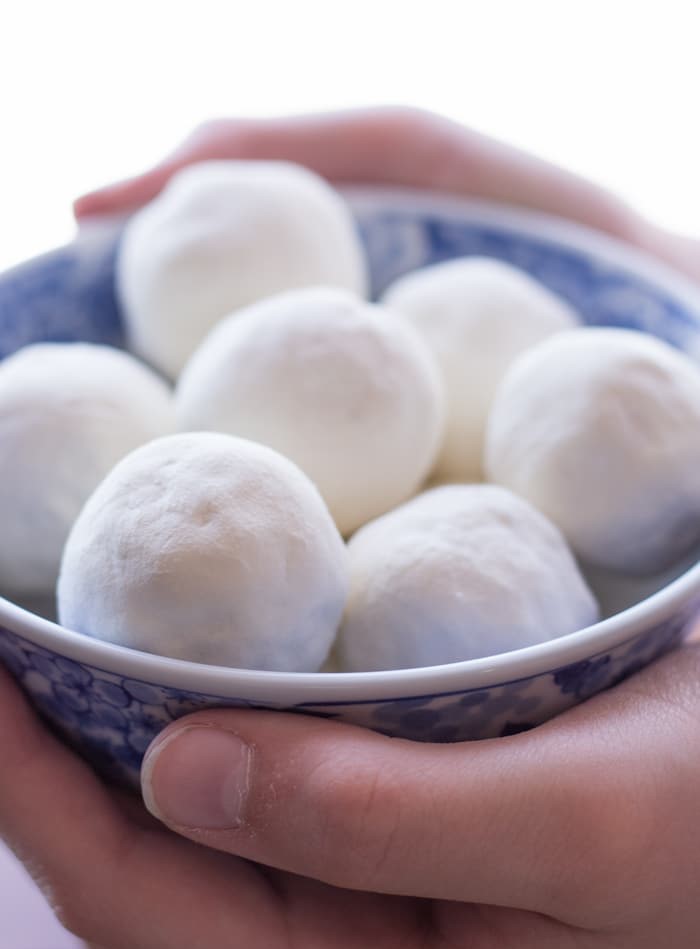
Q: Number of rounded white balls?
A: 7